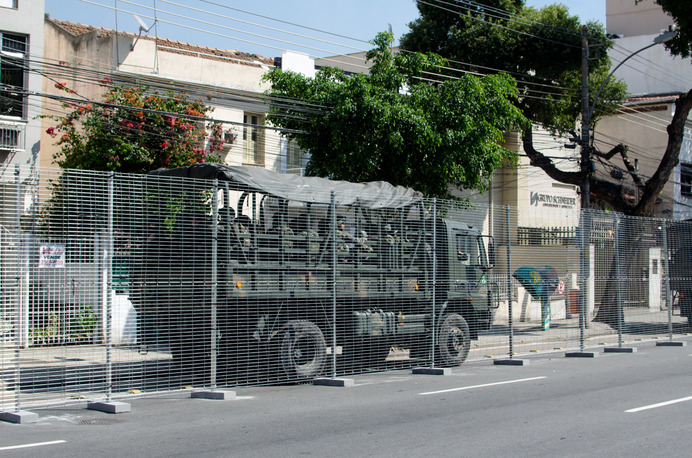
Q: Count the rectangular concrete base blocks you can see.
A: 9